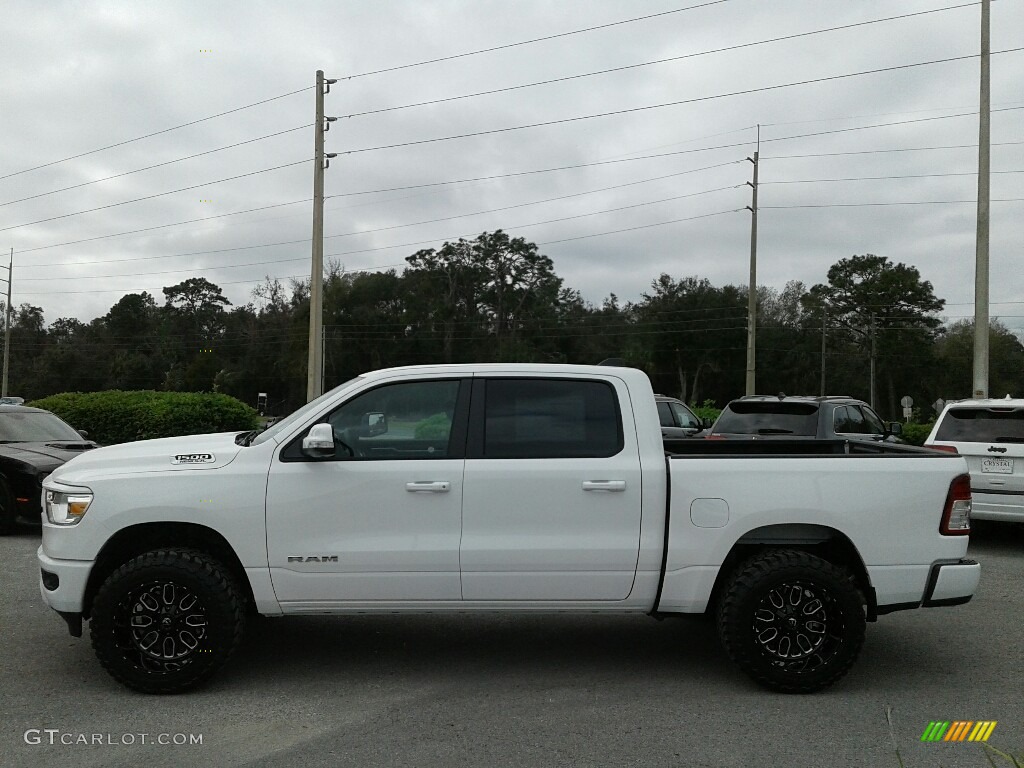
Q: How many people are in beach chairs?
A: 0